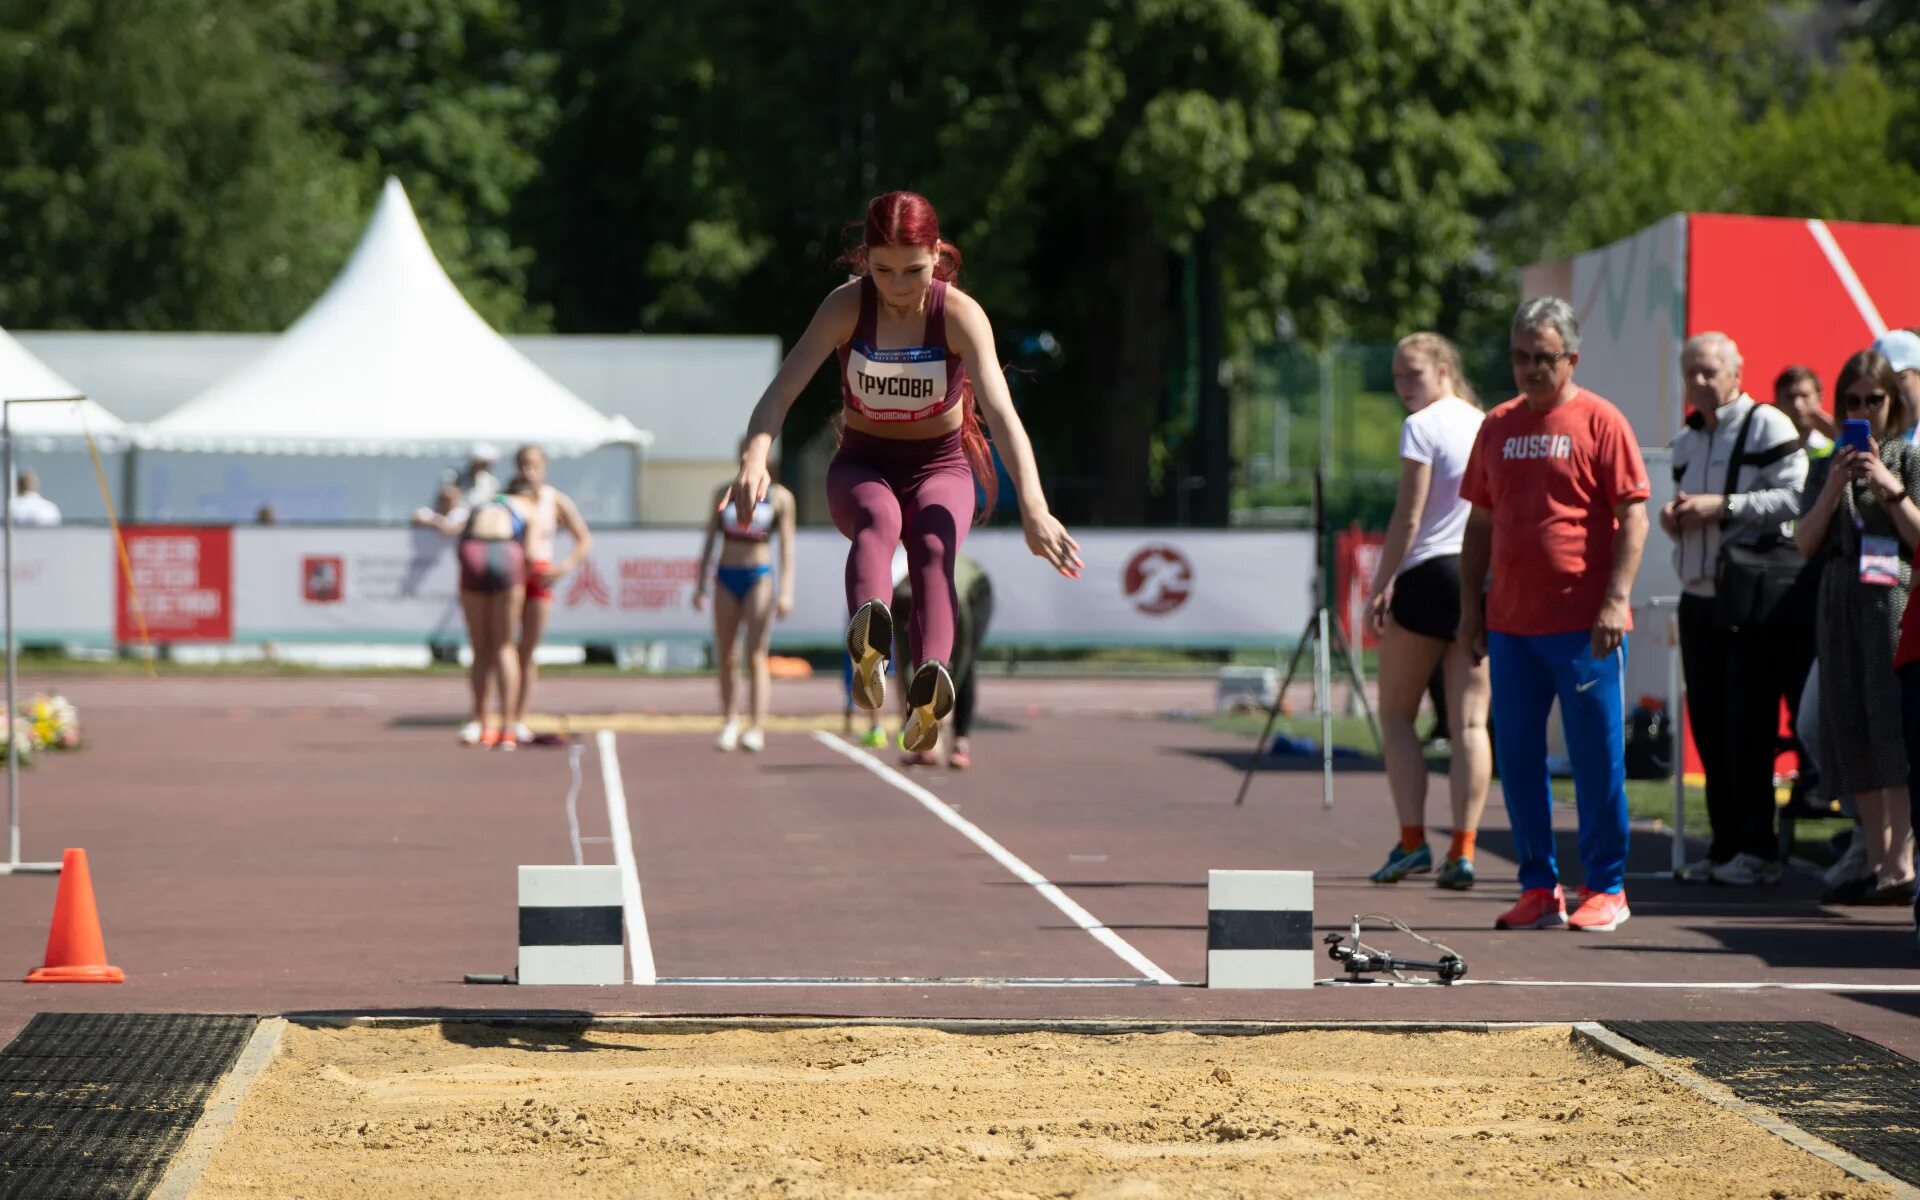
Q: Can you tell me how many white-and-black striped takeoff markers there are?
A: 2